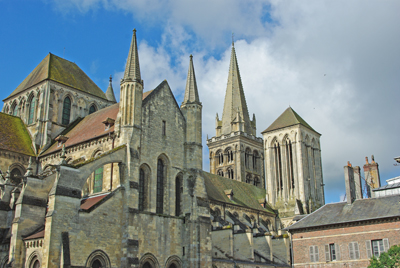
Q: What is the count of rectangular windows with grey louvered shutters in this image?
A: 4